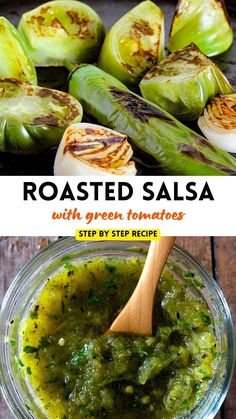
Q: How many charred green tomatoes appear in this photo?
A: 6